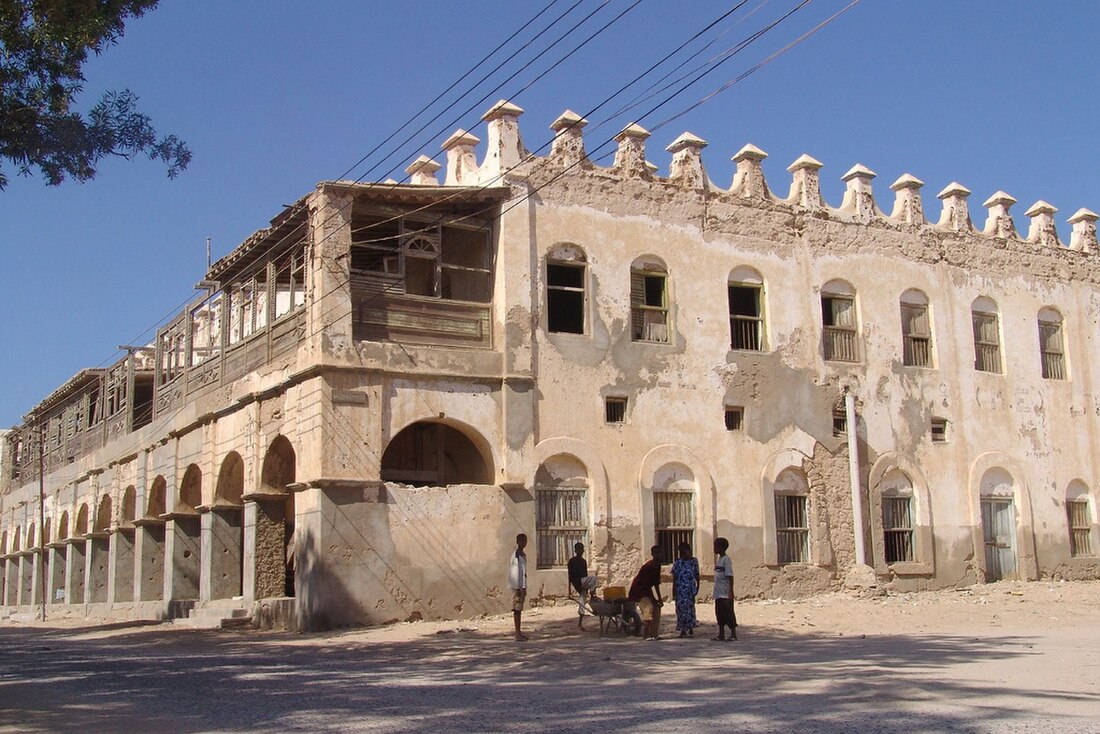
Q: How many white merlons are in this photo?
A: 14